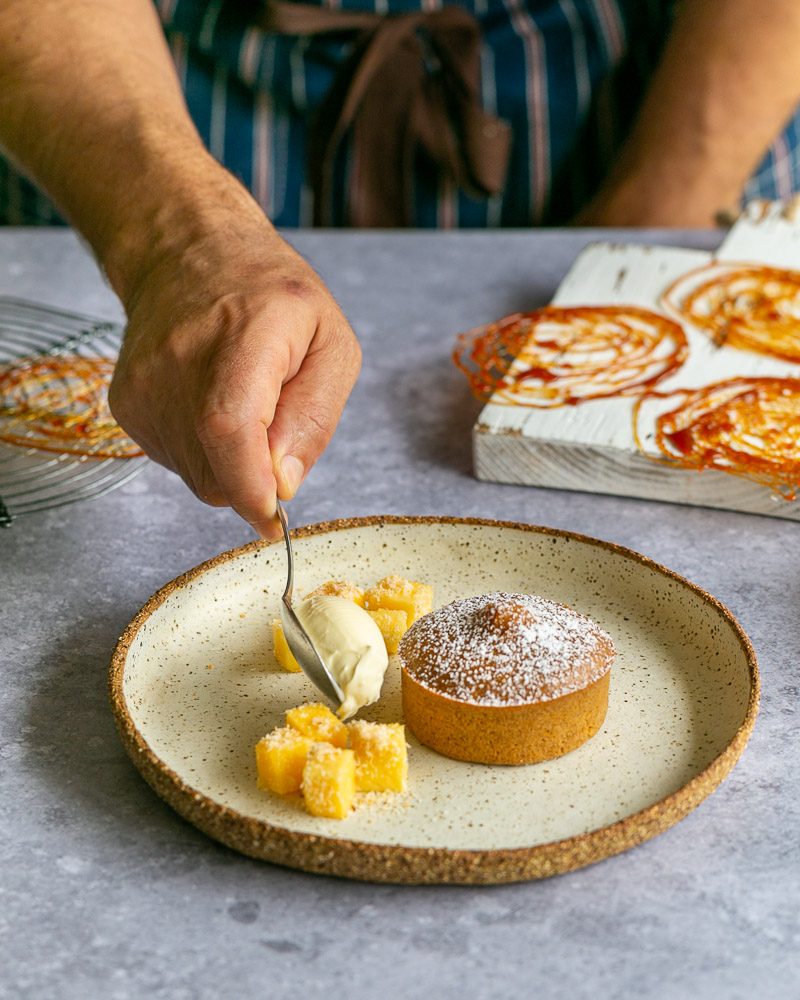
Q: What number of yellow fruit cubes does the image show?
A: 8